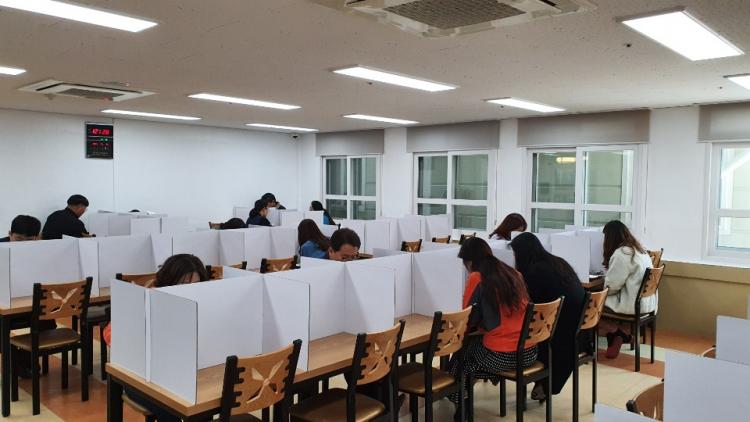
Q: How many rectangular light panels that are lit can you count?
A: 10